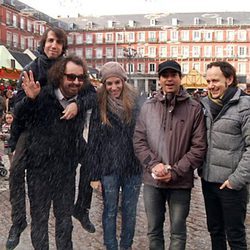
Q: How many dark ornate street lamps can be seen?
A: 1